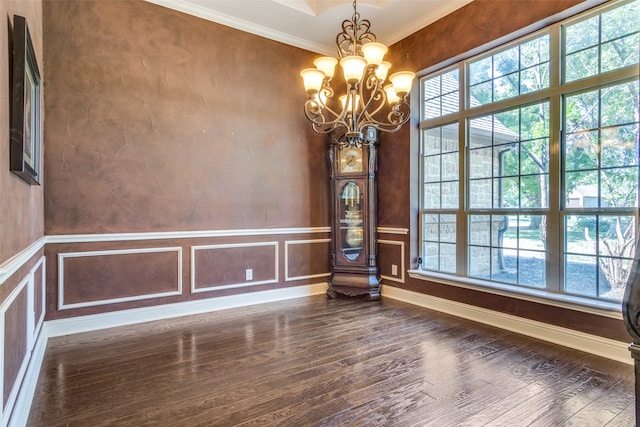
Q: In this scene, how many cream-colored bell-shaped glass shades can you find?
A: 9